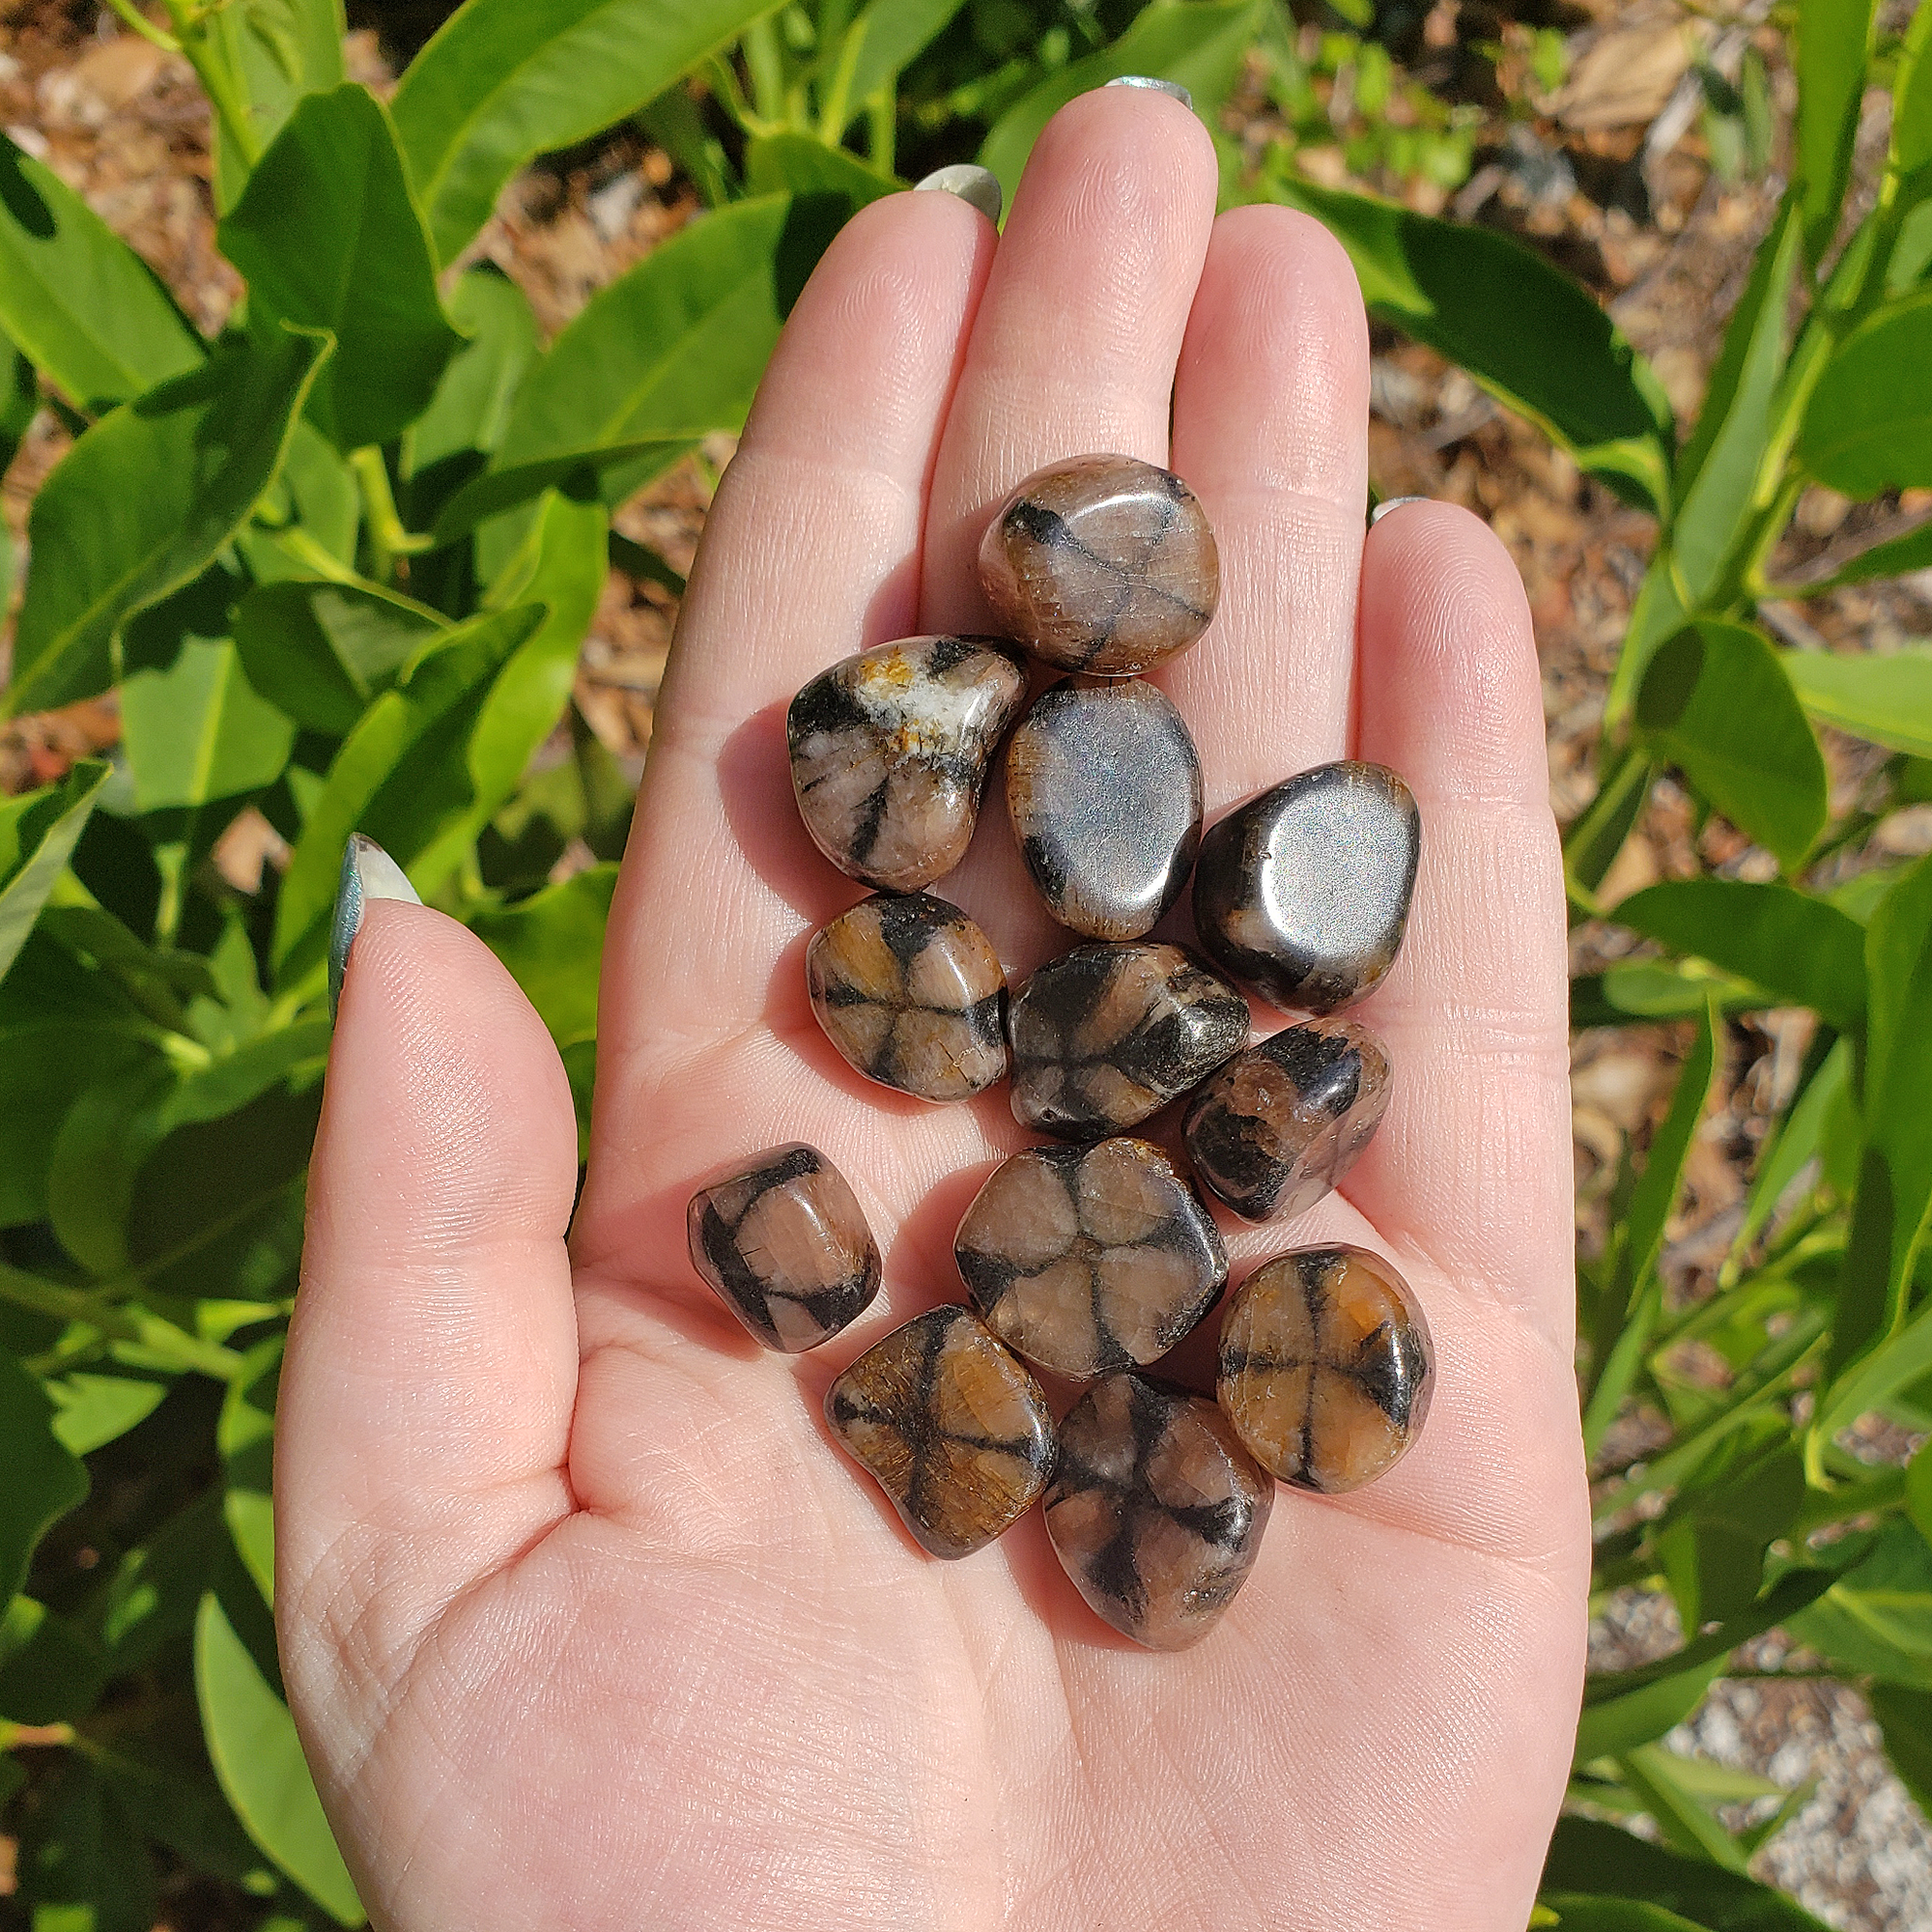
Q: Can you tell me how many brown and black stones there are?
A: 12